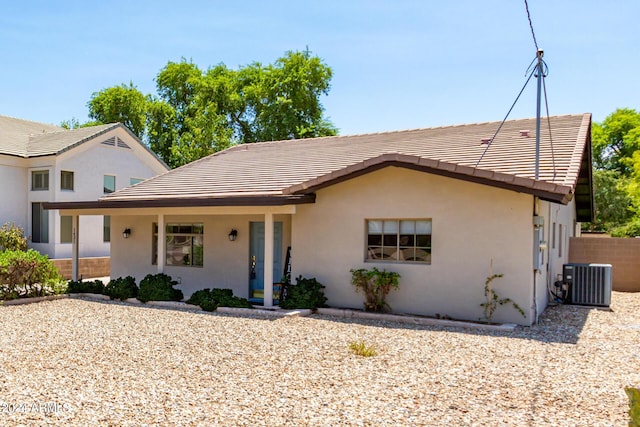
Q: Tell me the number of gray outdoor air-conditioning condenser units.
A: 1